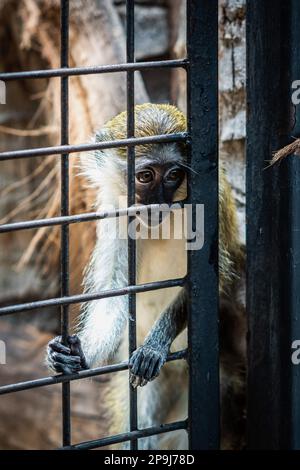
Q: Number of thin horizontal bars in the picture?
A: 6